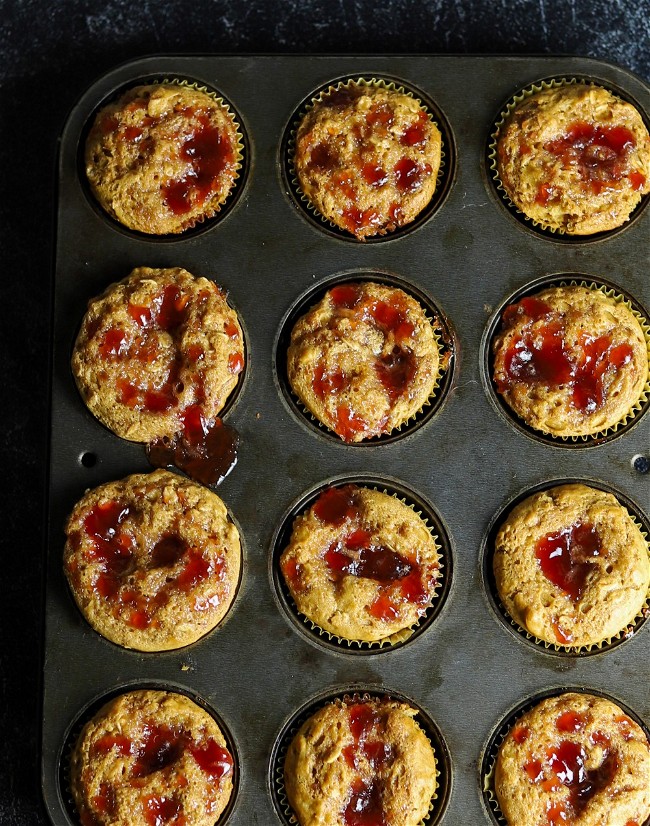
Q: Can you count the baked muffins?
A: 12